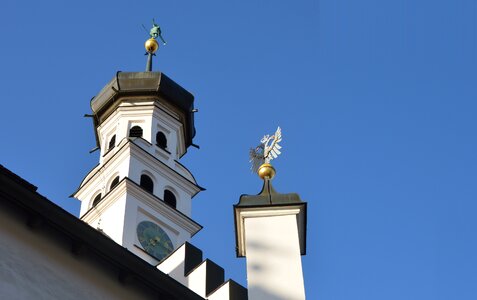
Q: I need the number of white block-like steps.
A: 3